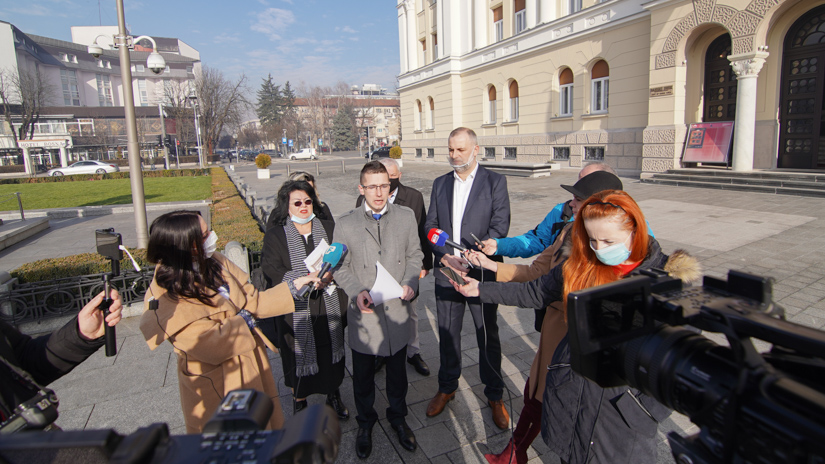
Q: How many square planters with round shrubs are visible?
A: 2